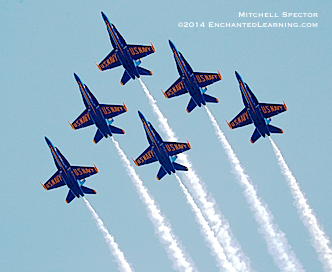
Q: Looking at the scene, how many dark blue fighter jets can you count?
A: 6